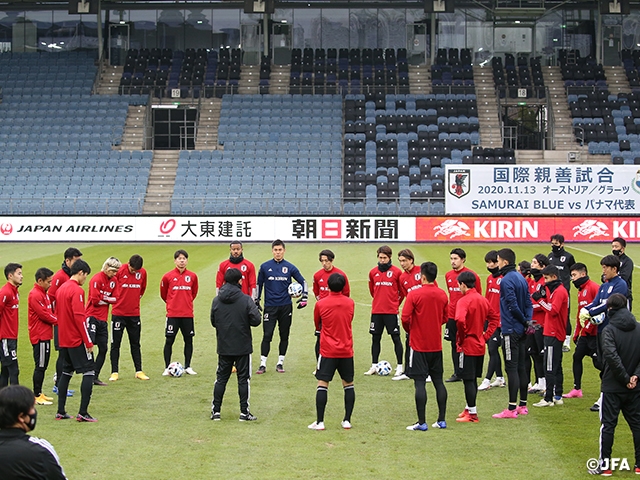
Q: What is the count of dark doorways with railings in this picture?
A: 2